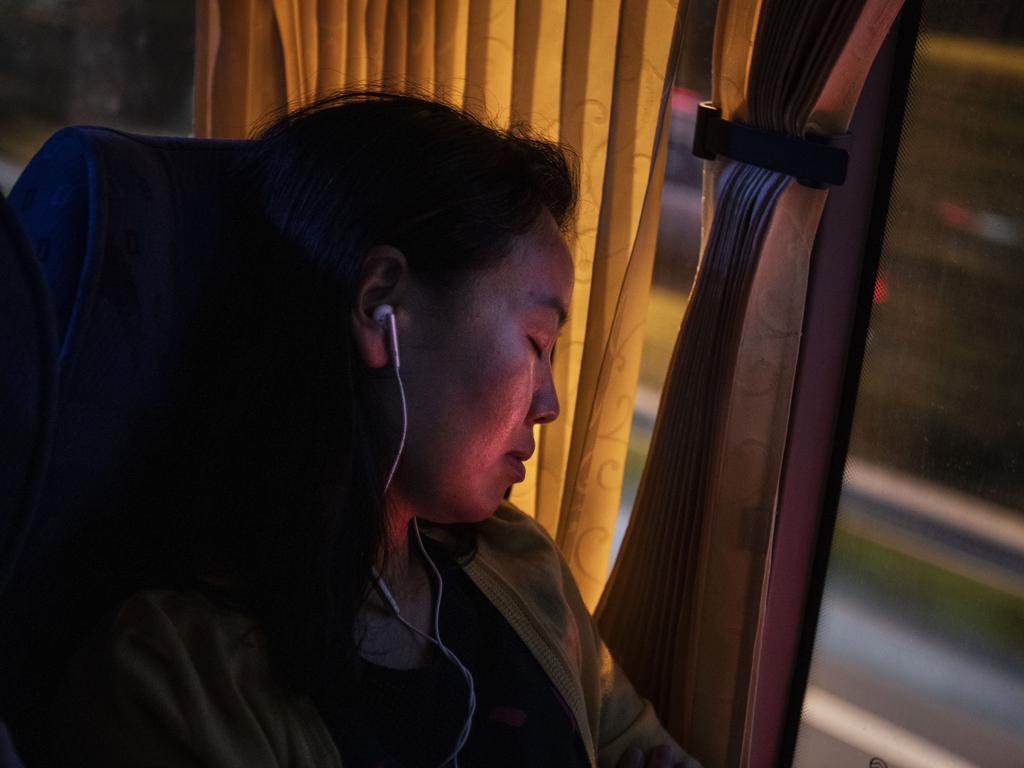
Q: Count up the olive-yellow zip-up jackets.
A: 1